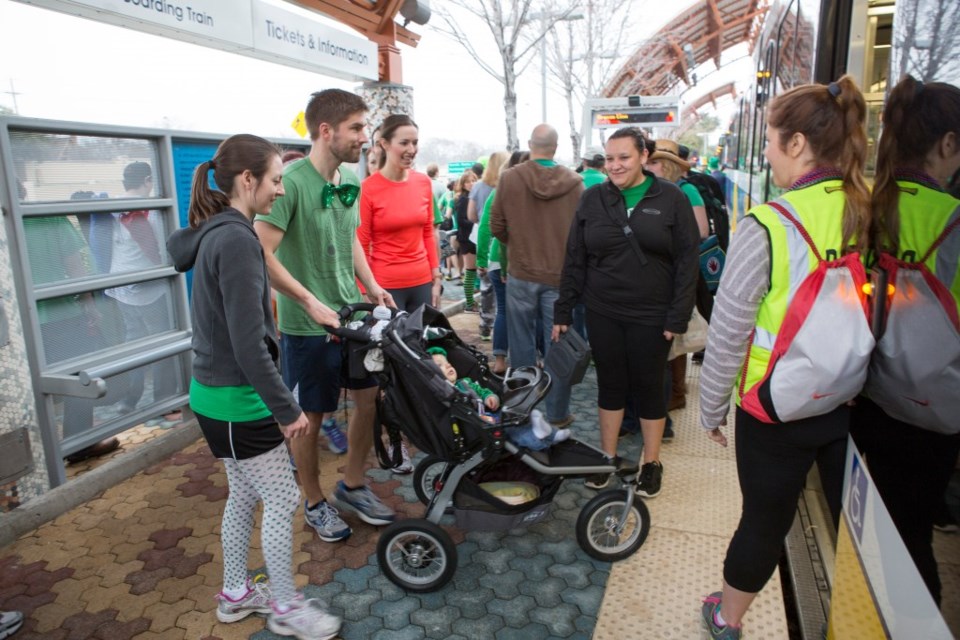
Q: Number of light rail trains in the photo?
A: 1